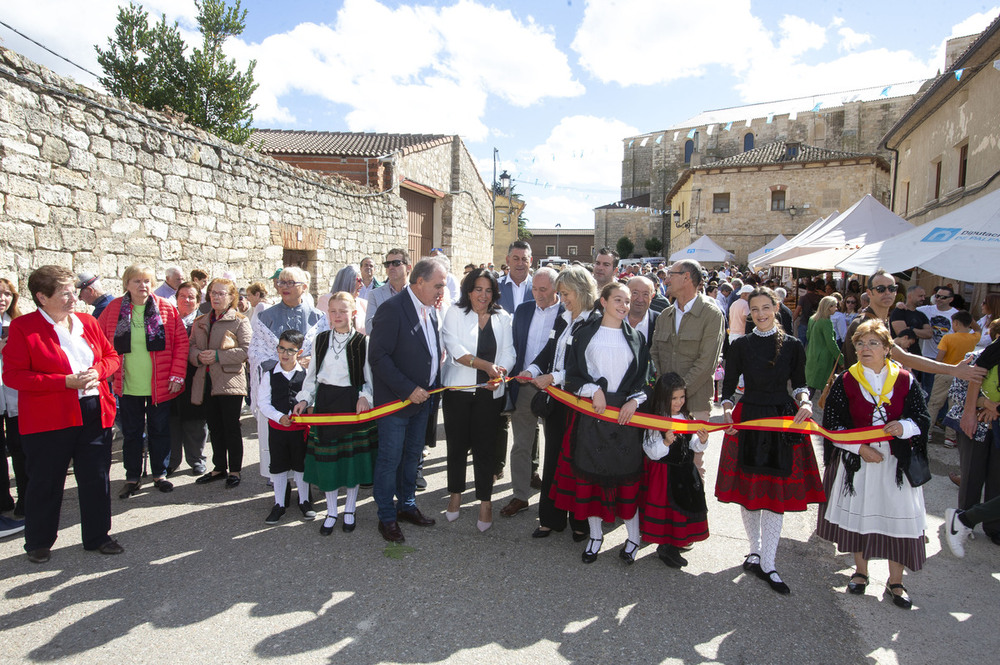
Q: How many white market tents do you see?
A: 6